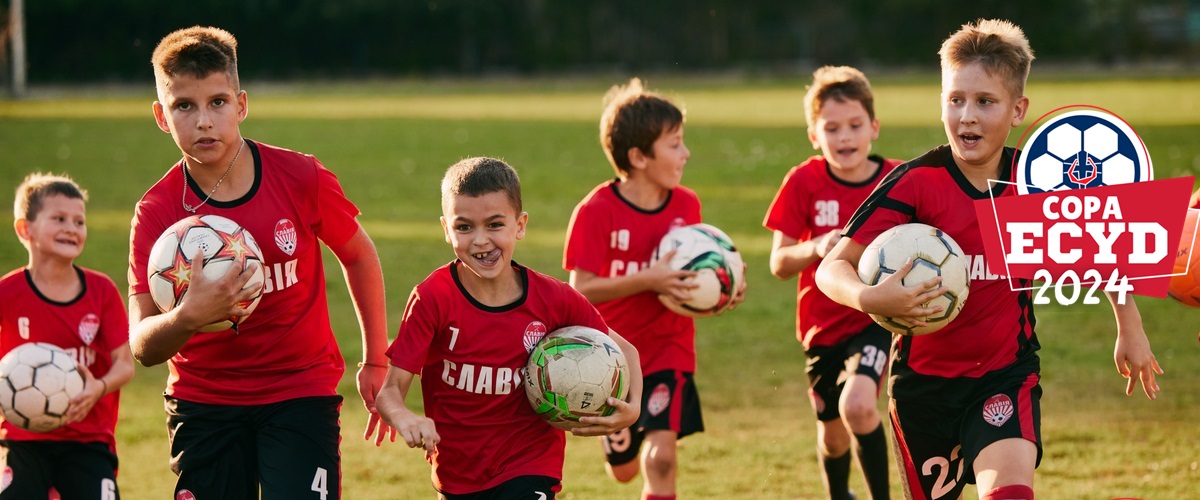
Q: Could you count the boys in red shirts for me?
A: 6